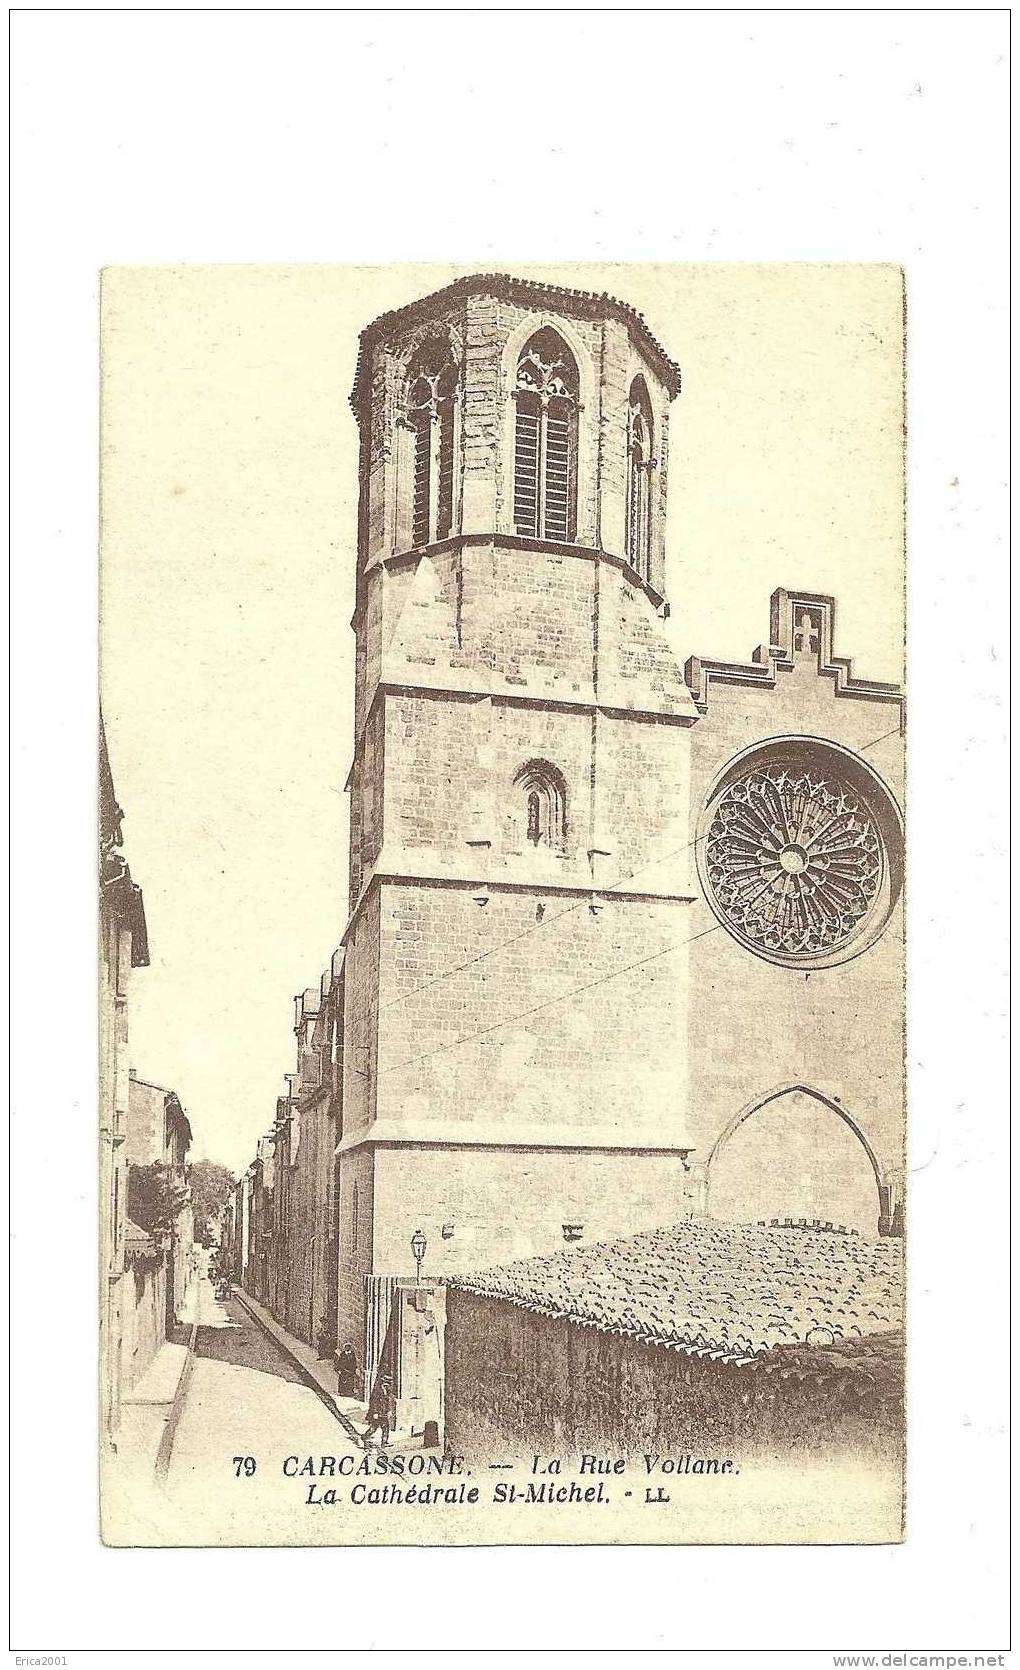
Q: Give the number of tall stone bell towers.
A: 1